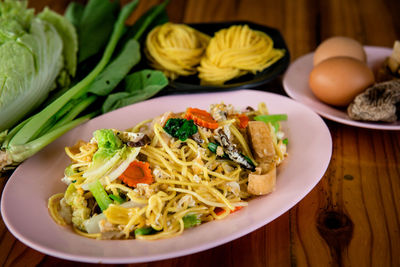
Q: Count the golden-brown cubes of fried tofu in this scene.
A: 2